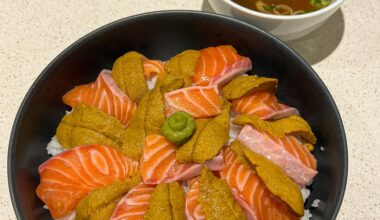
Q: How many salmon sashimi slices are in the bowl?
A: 11